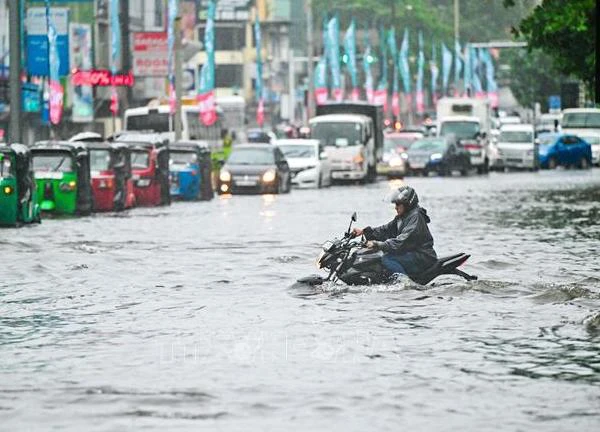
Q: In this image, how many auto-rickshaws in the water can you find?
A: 5